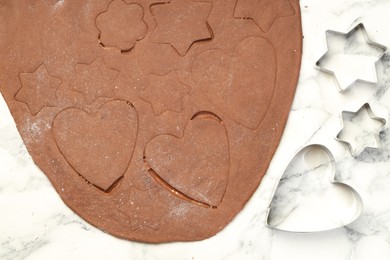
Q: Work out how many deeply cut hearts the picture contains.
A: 2